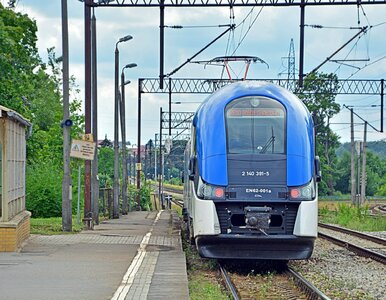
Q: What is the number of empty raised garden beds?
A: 0